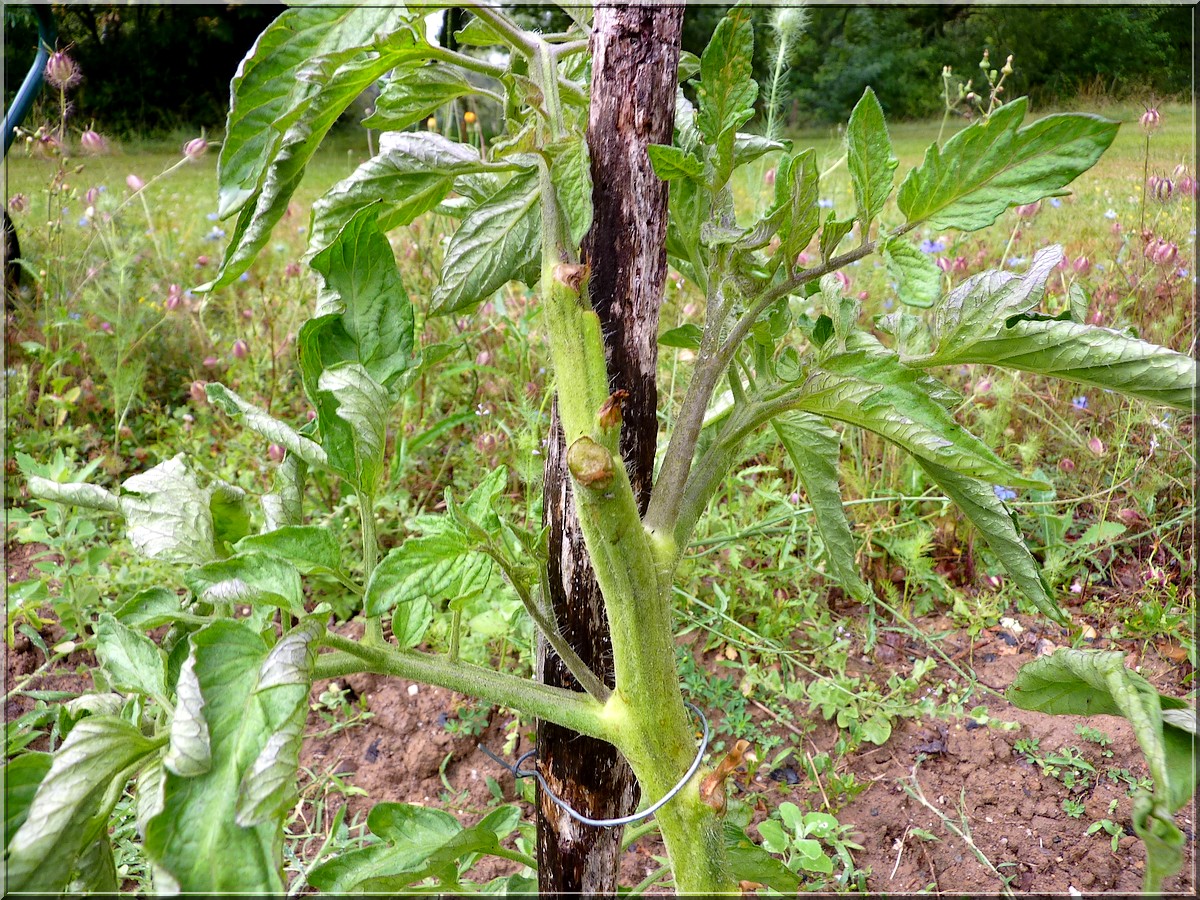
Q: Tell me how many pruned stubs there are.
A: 4